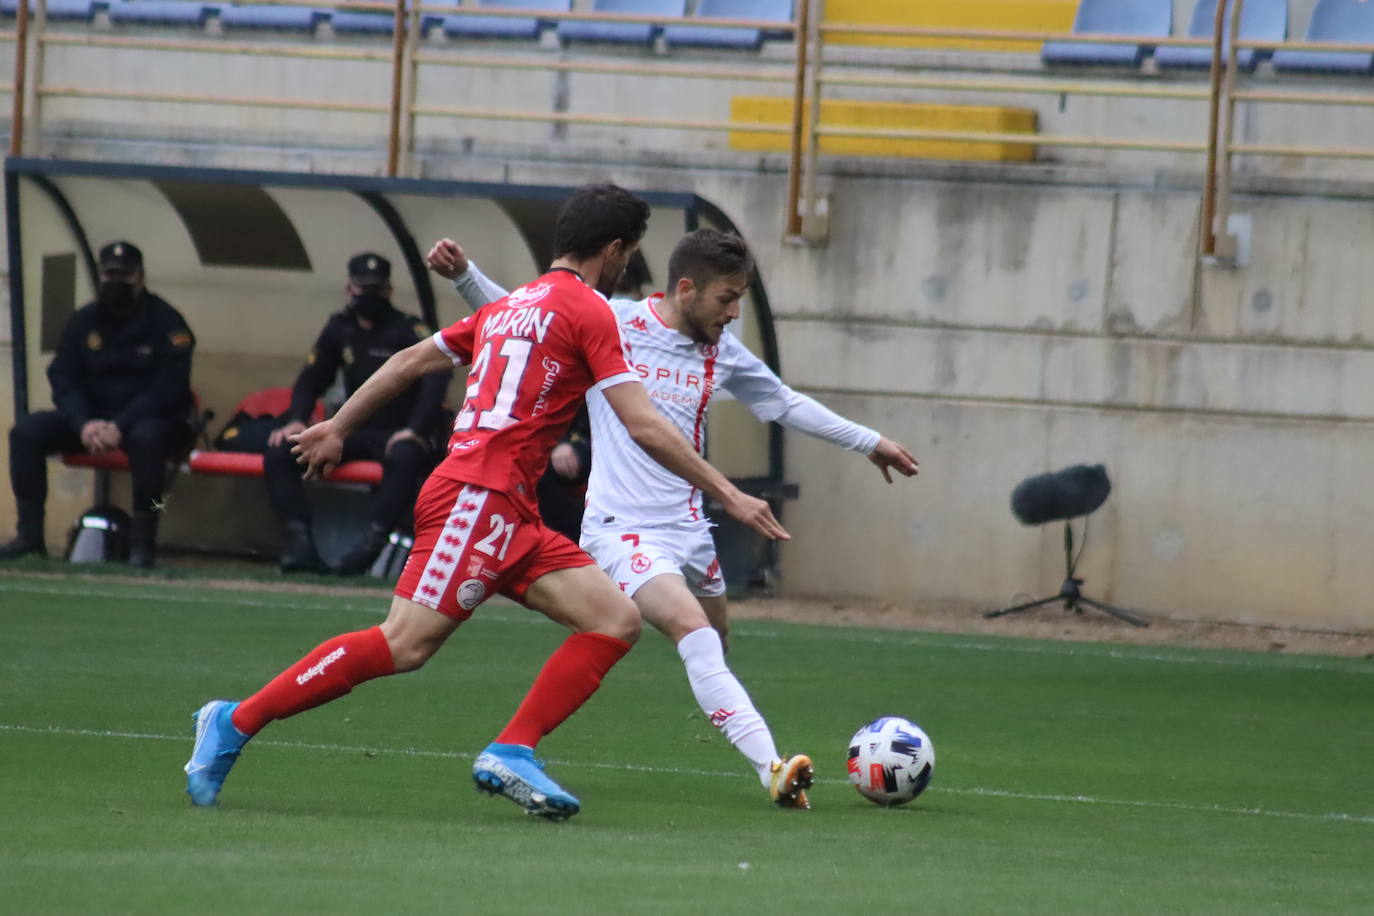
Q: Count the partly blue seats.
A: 10